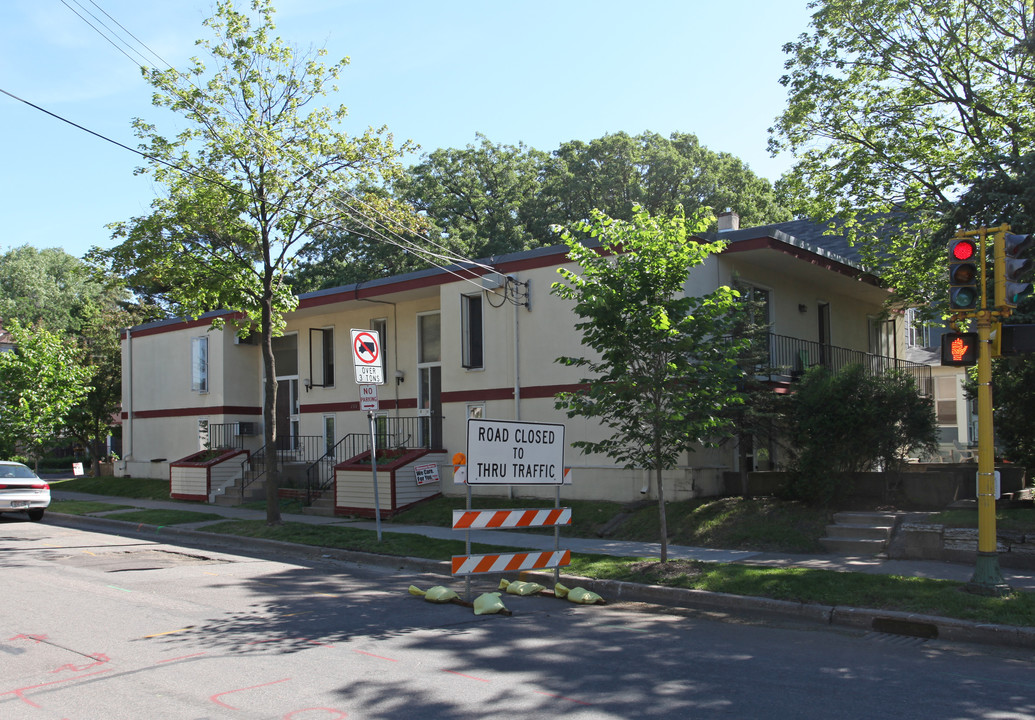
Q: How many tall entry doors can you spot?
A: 2